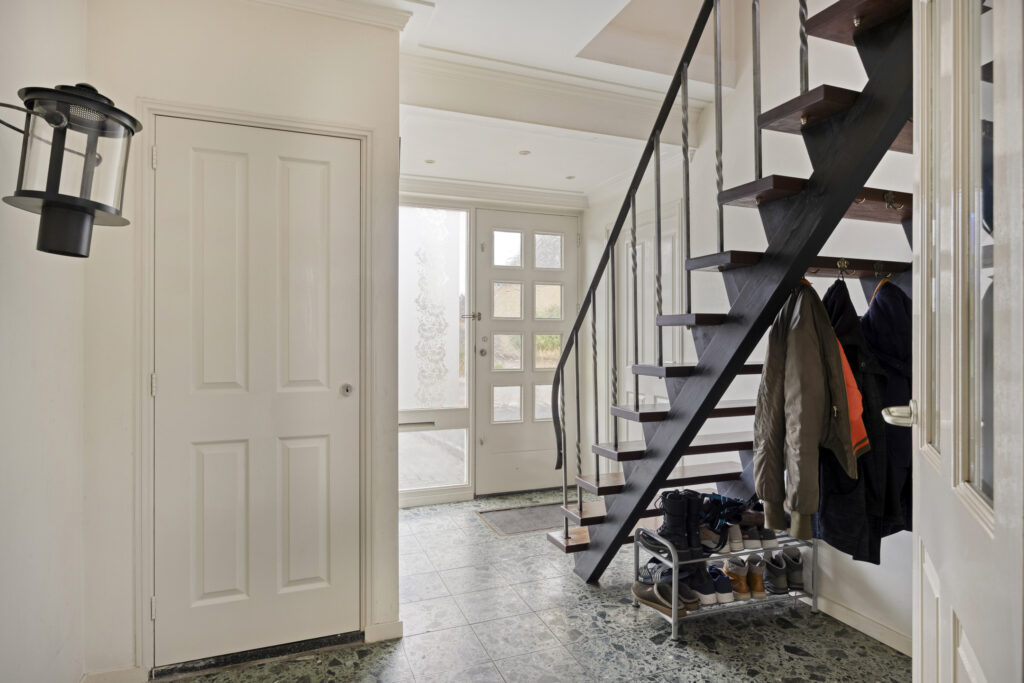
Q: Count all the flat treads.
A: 11